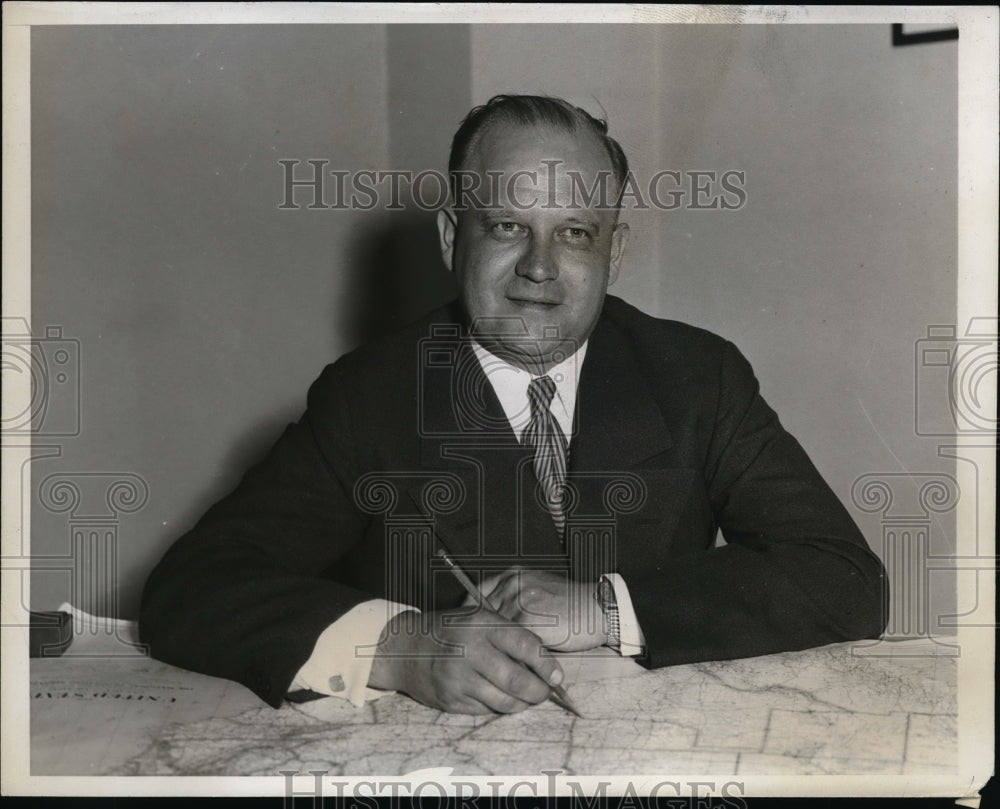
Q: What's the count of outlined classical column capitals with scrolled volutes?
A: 4